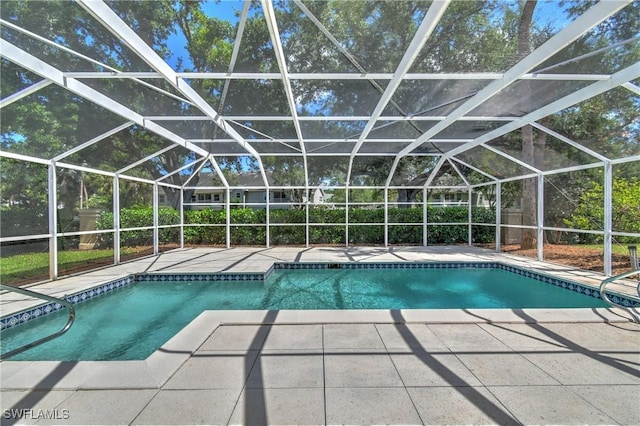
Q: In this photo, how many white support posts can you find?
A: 14